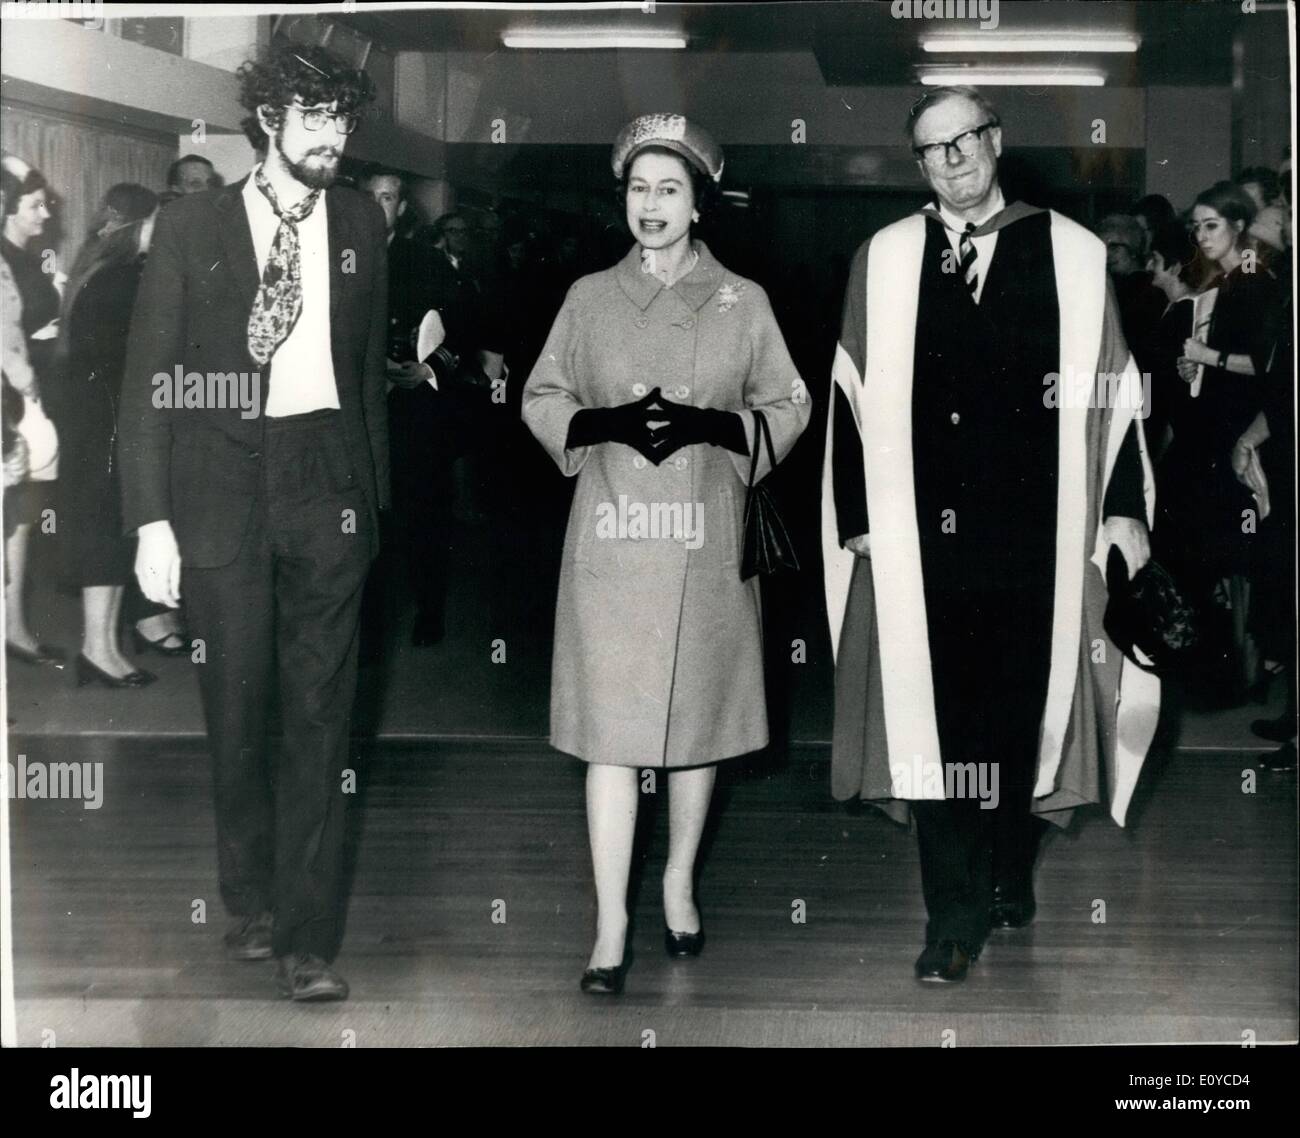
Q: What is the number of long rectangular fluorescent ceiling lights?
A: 3